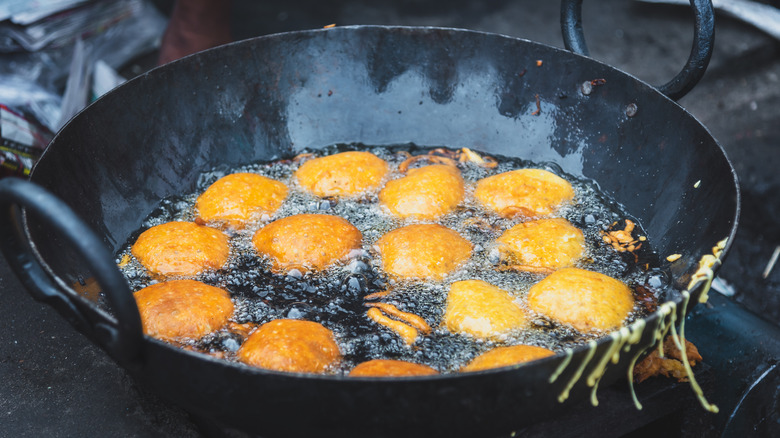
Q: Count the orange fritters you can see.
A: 14